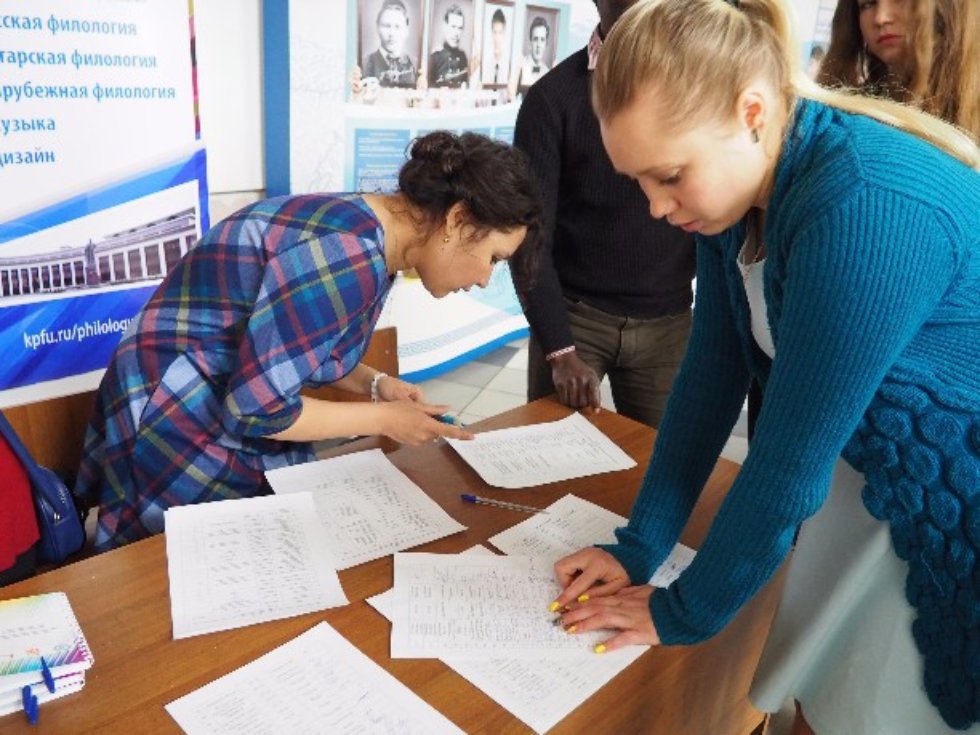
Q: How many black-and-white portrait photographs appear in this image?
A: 4